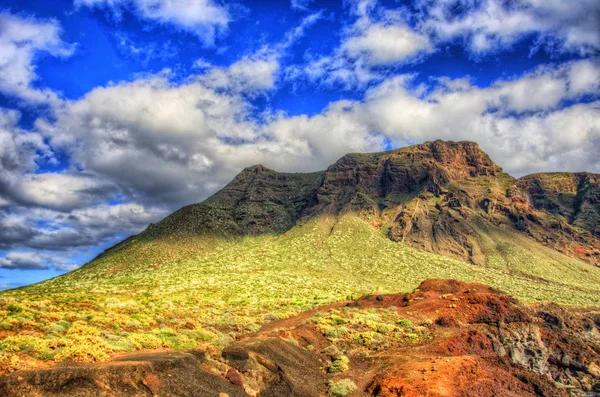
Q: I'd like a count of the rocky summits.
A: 3